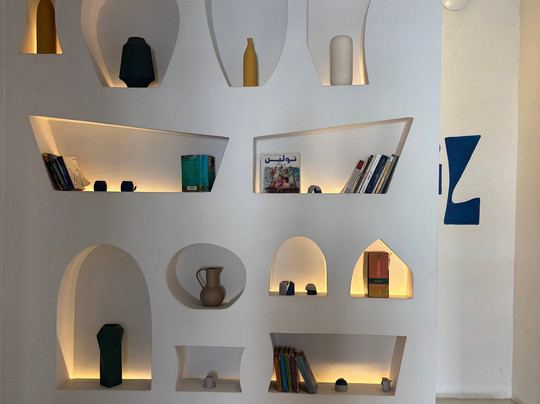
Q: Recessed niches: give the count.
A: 12